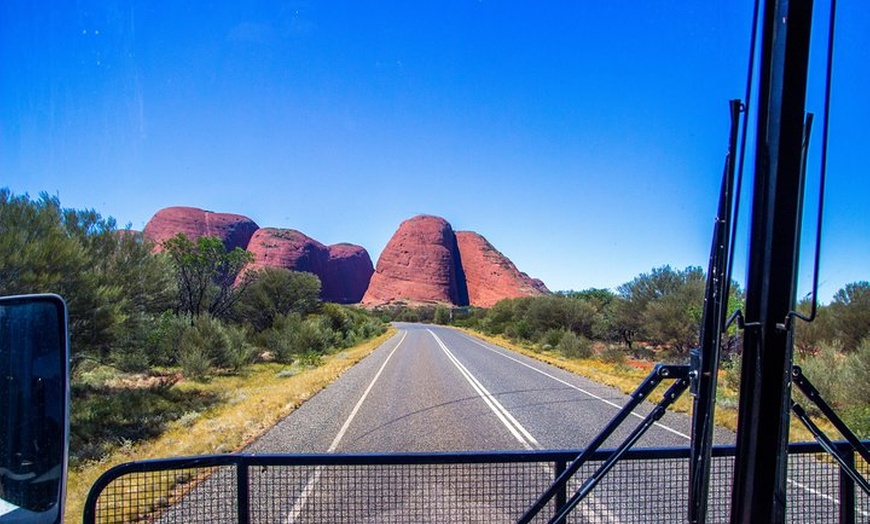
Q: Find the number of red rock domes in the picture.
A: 5